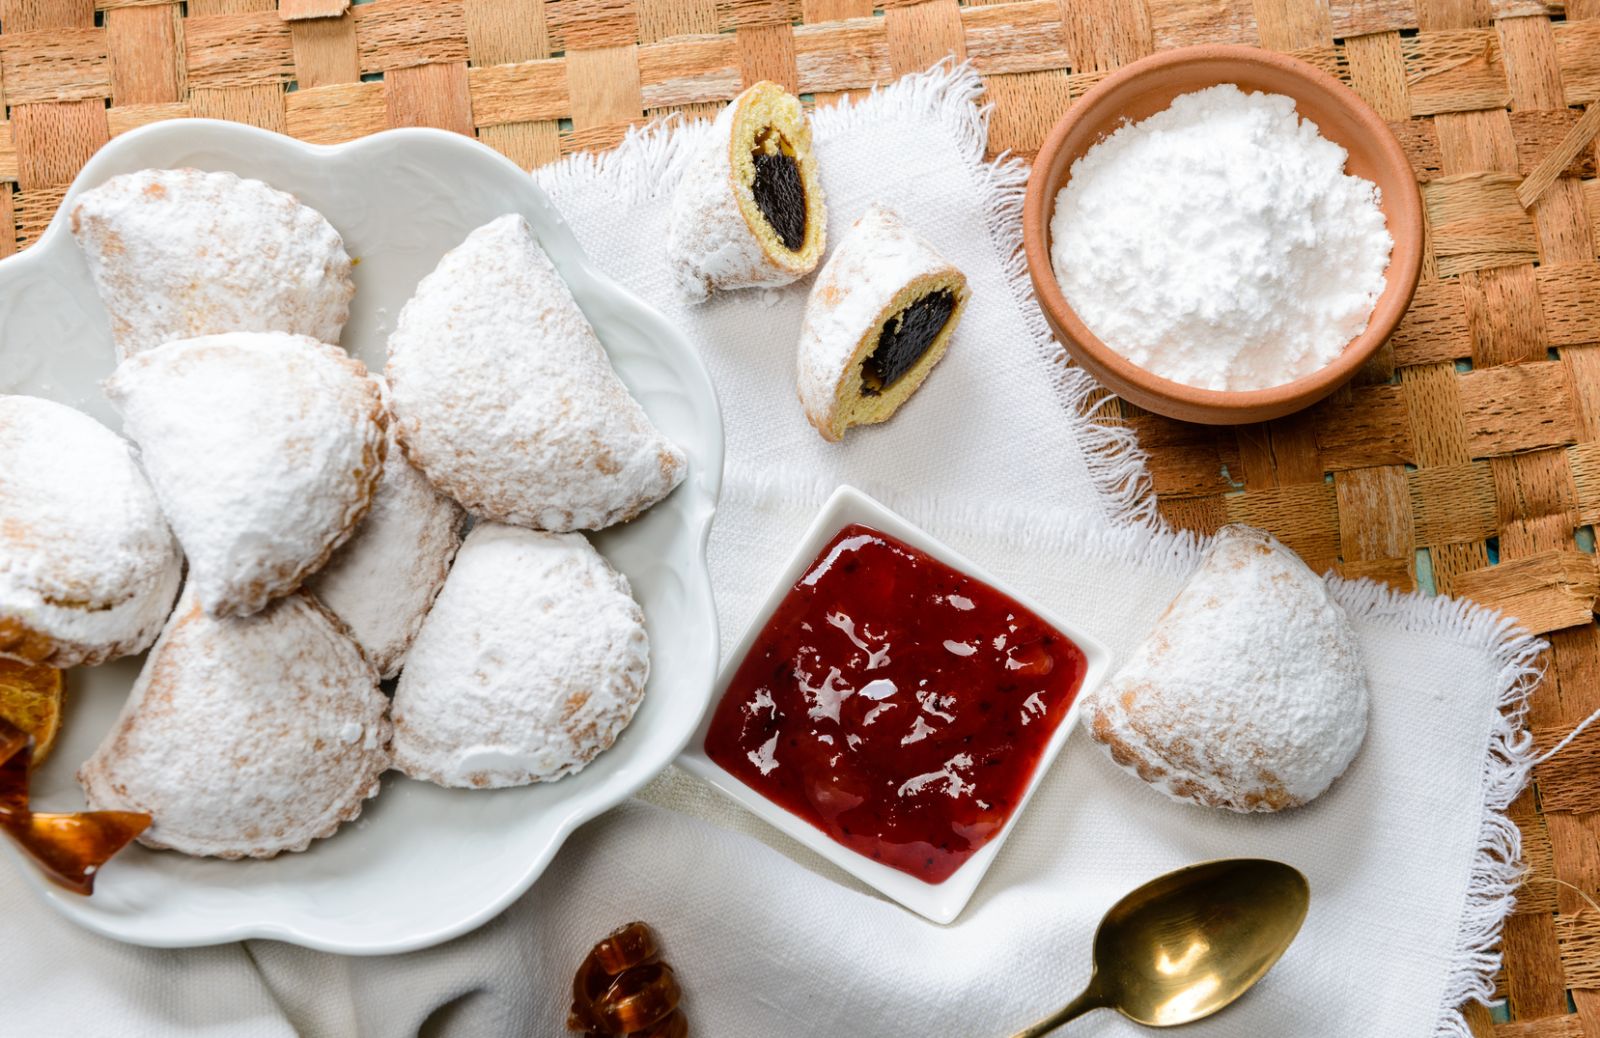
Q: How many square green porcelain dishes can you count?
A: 0